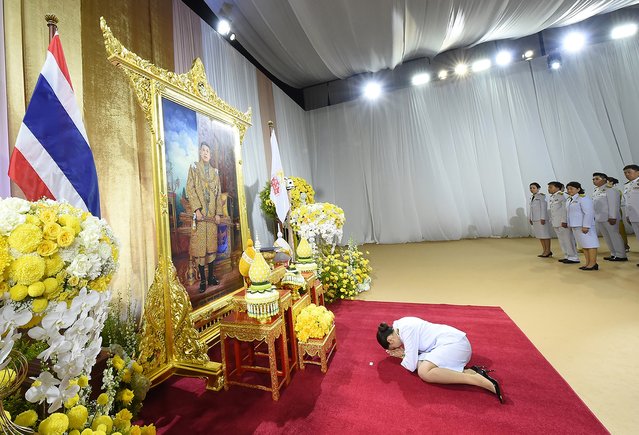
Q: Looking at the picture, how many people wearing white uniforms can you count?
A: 6